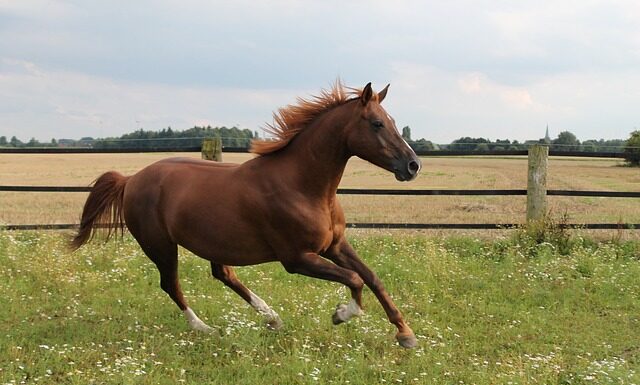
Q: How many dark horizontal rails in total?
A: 3